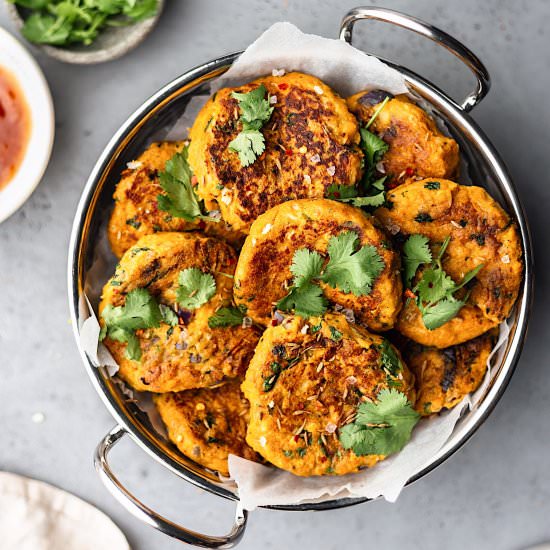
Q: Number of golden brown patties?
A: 9